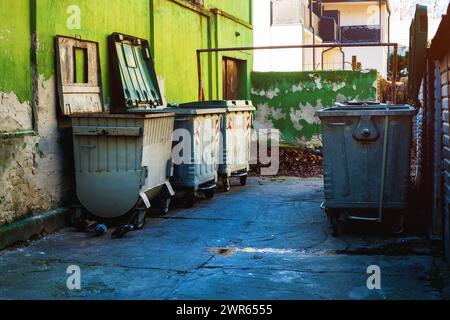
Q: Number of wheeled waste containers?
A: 4